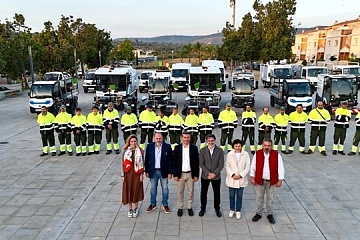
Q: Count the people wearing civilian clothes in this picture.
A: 6